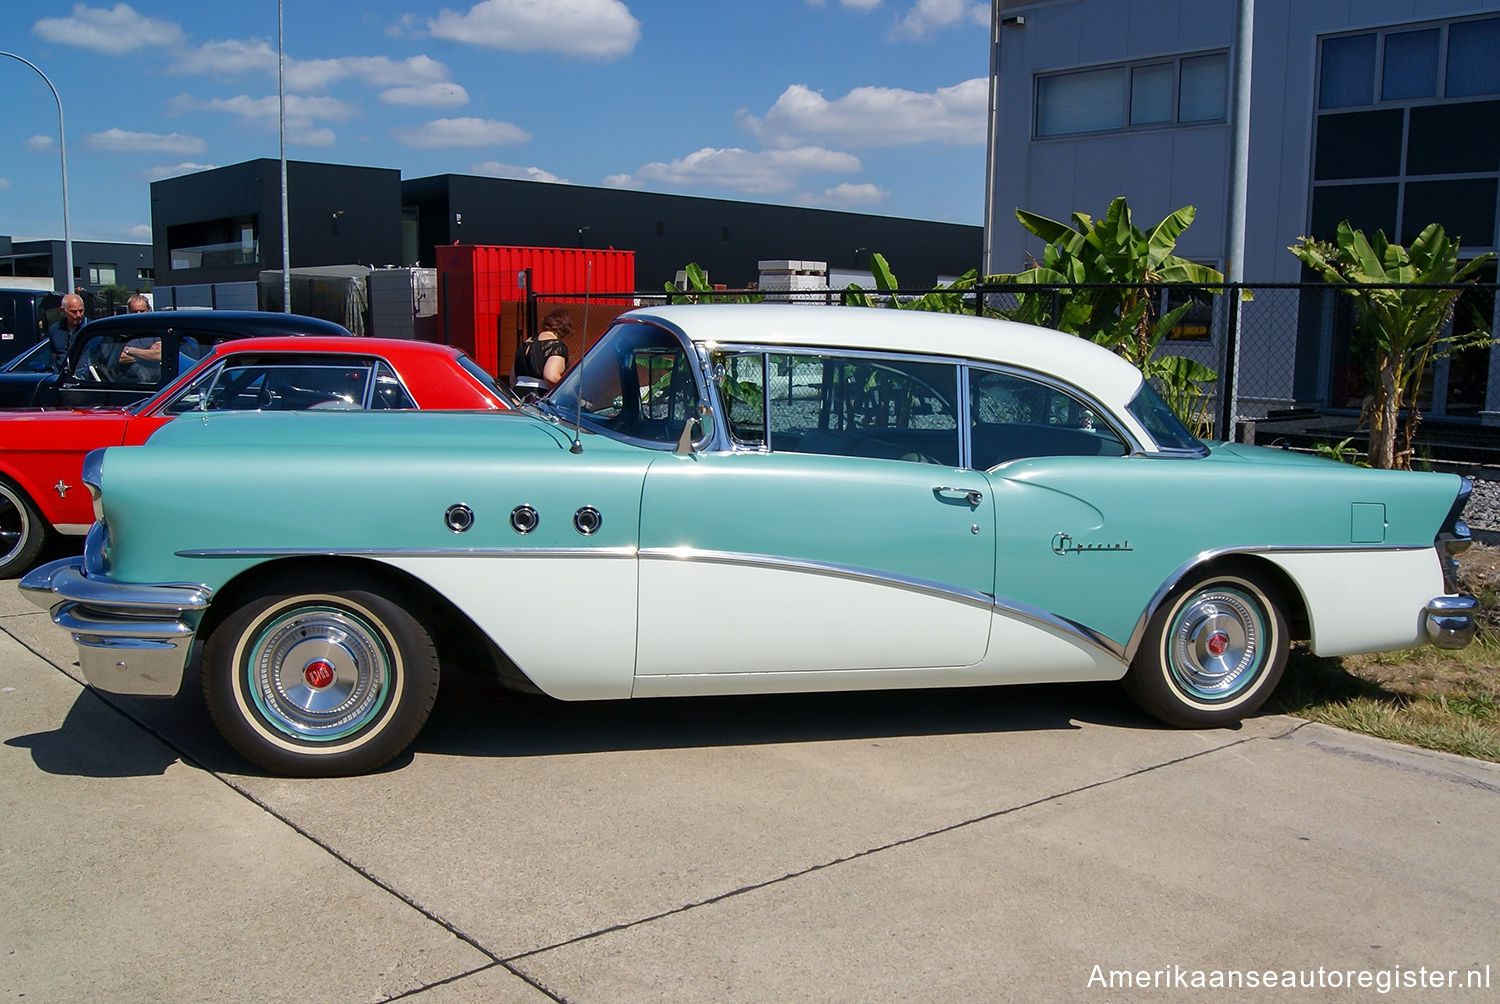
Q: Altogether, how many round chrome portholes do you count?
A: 3